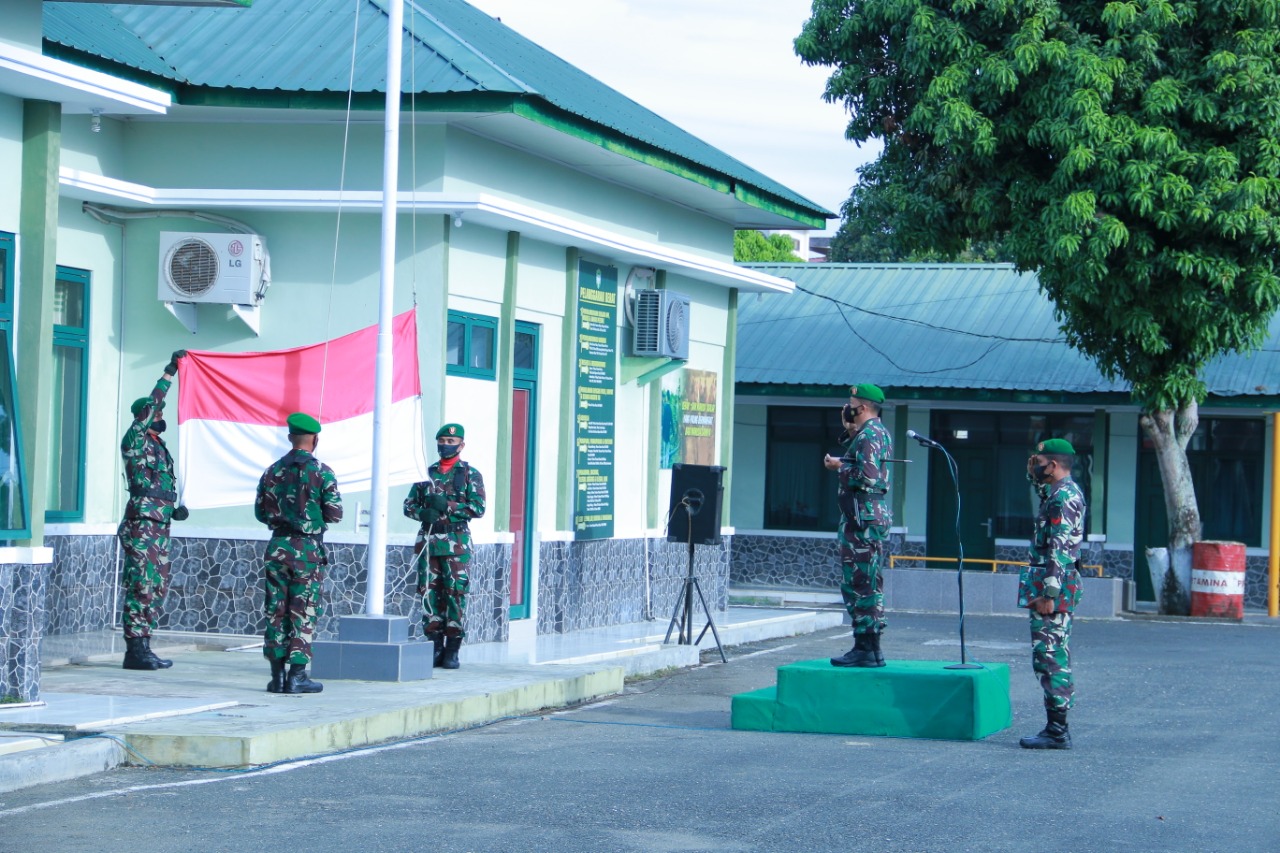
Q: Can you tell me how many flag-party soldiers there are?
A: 3